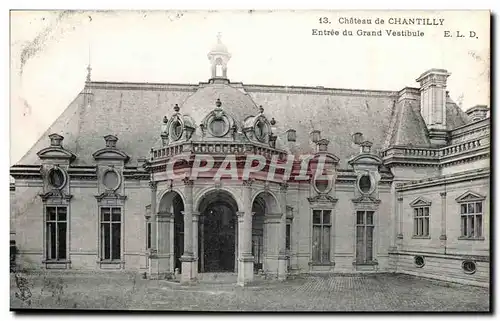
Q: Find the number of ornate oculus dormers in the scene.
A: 7